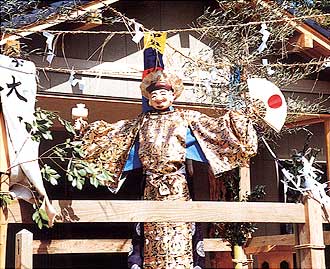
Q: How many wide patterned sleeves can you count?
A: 2